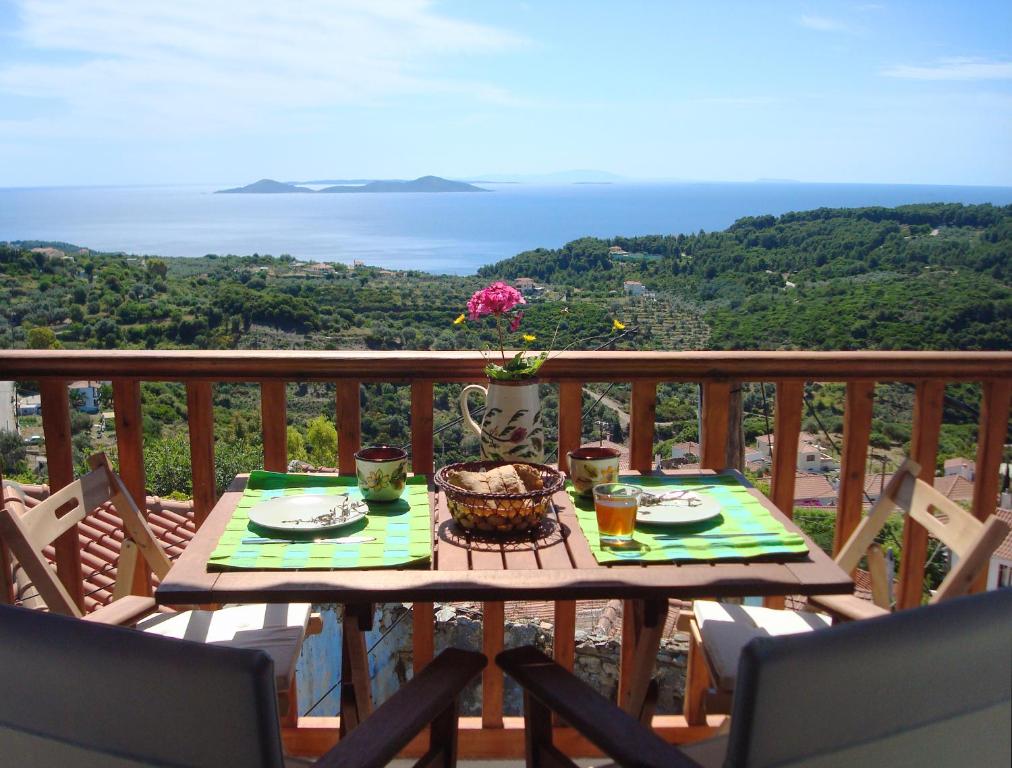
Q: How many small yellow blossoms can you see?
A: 3